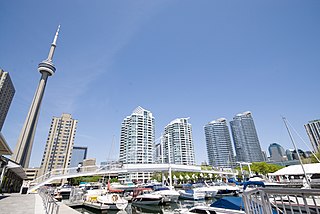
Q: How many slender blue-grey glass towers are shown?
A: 2